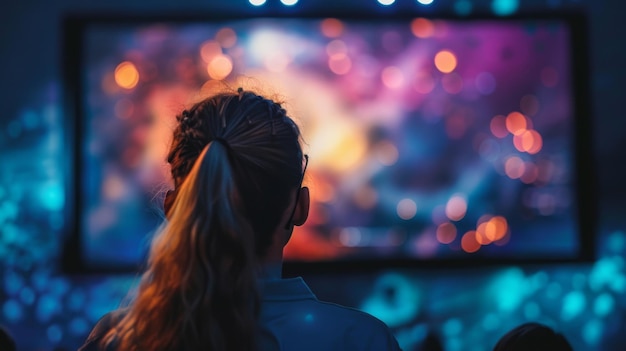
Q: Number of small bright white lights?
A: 4